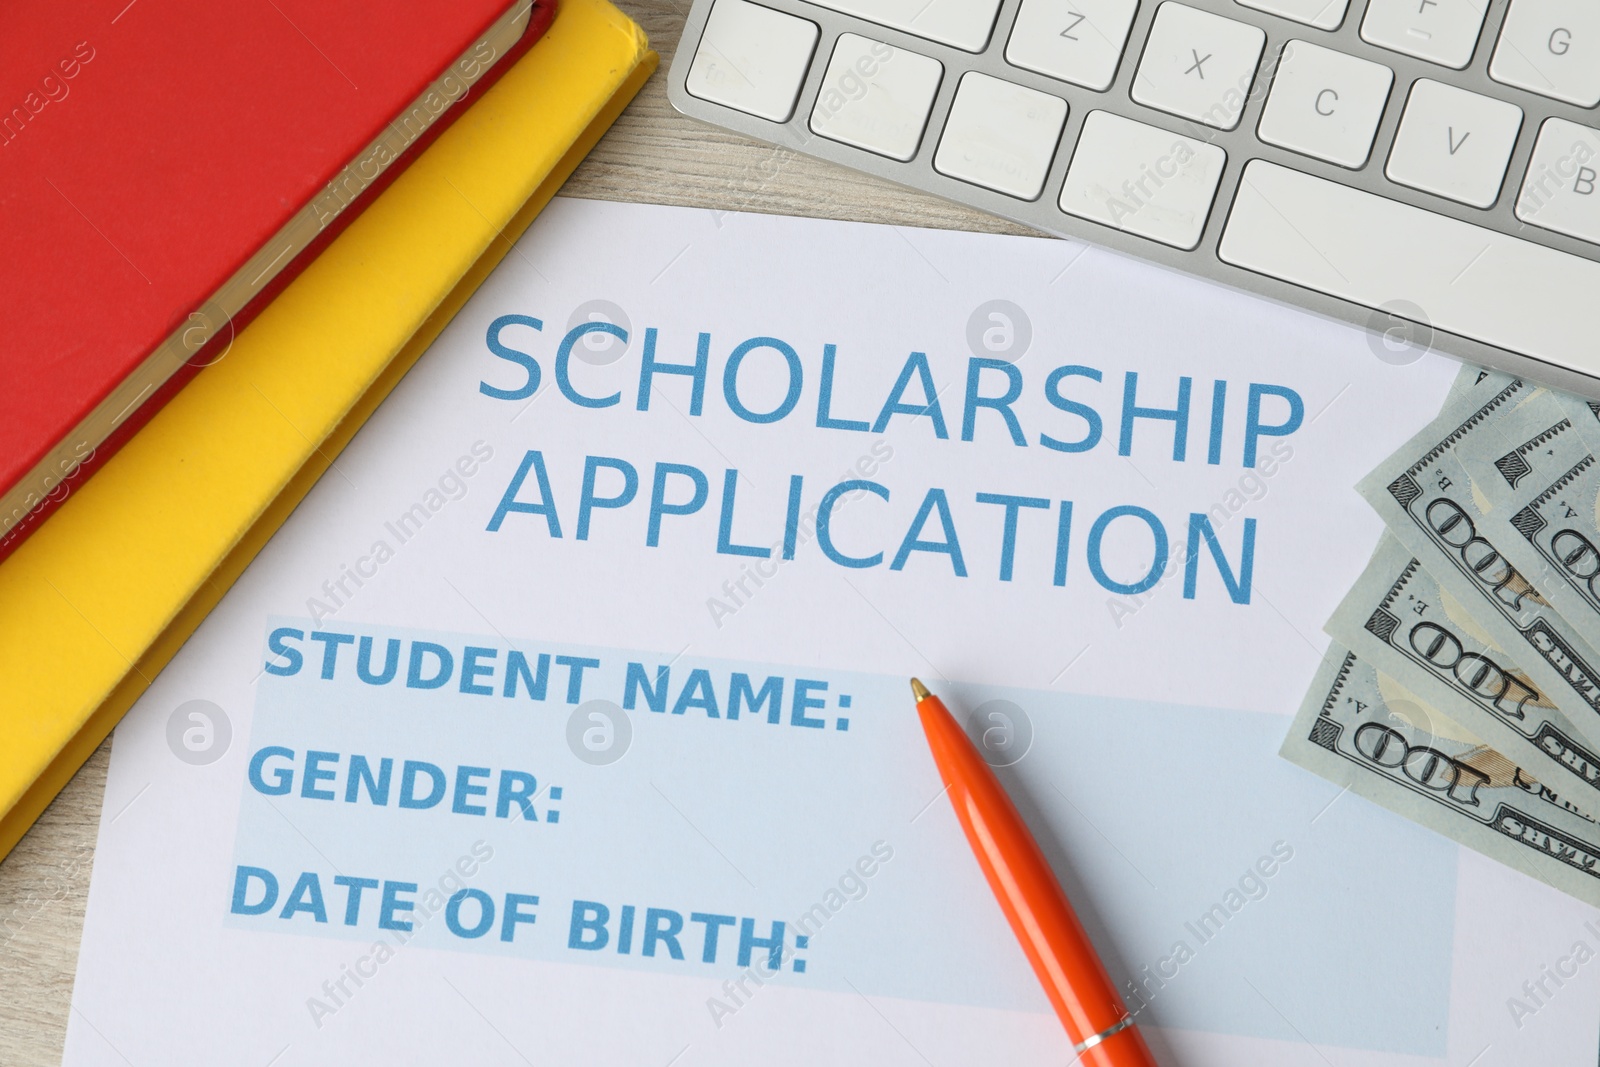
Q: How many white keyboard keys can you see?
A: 14